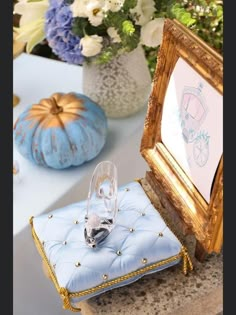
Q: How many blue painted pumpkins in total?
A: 1